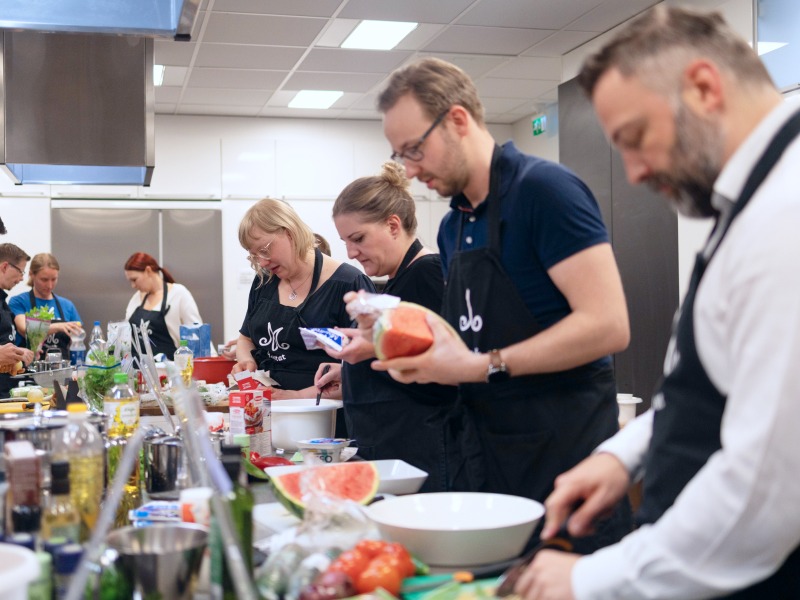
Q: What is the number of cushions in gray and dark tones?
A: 0